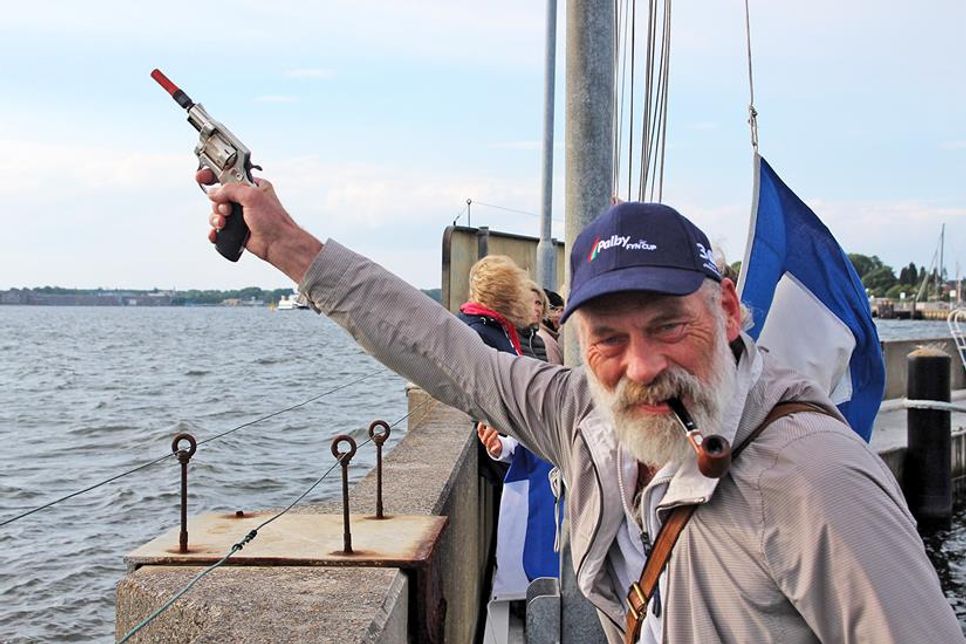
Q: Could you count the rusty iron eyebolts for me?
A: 3